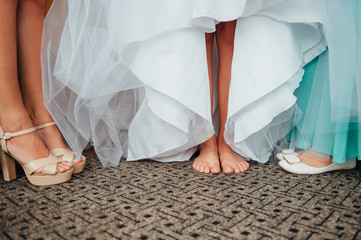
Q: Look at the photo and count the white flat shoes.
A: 2